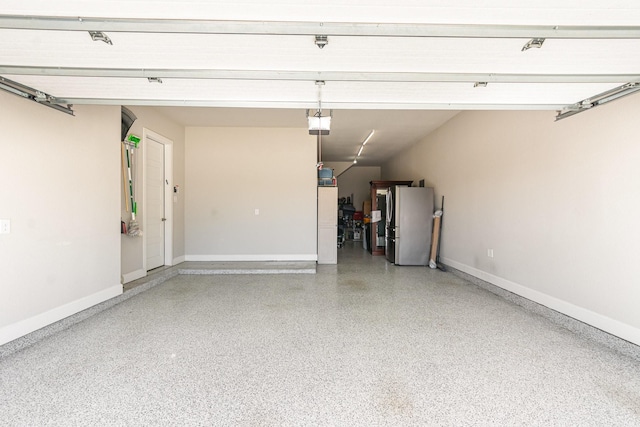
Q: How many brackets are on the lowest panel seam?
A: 3